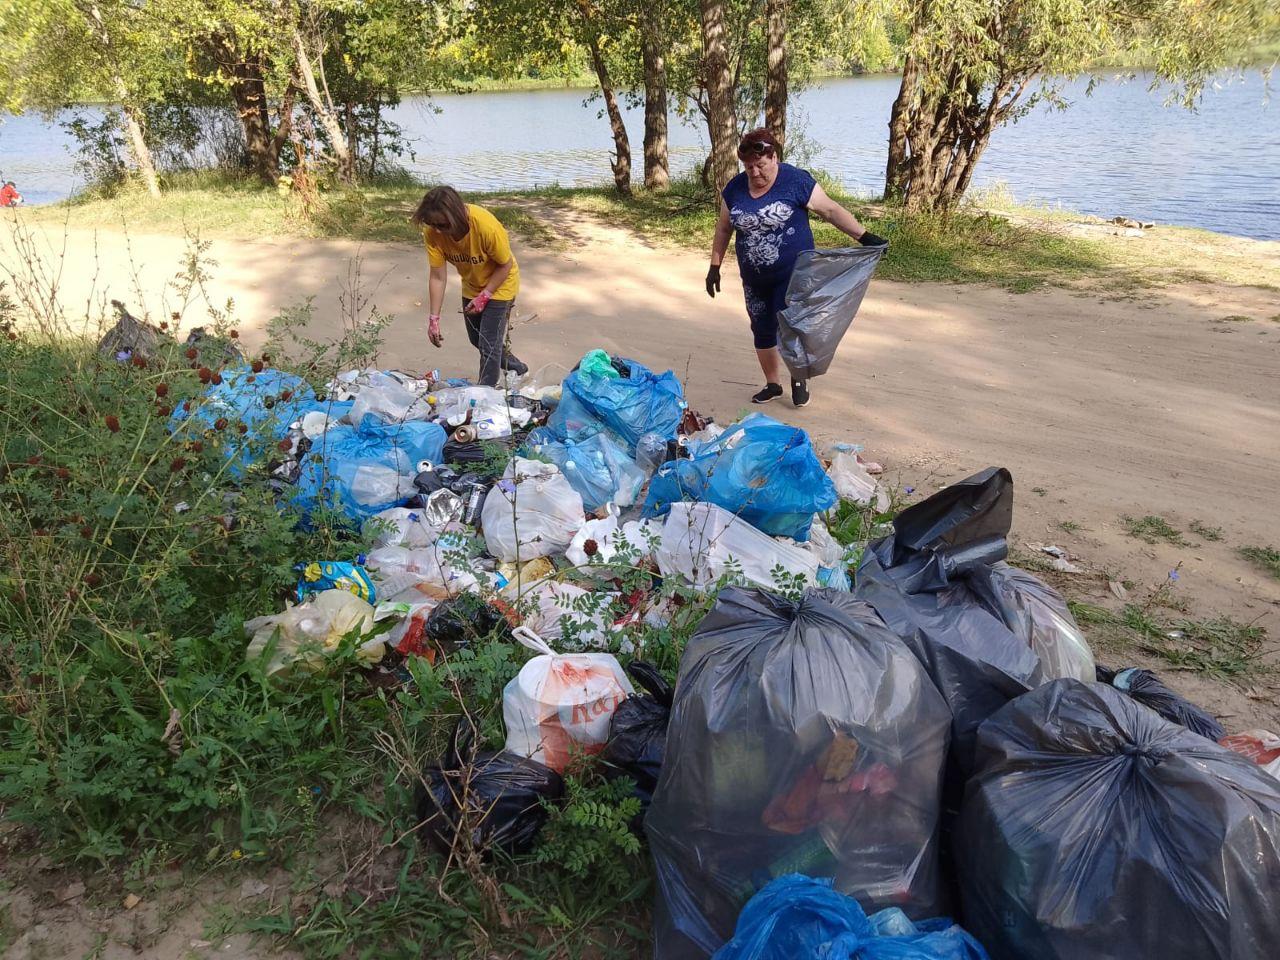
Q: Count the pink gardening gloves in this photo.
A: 2